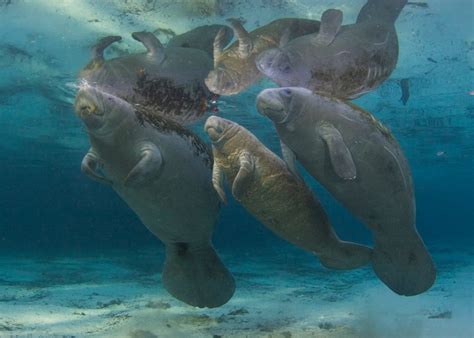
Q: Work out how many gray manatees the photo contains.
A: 2